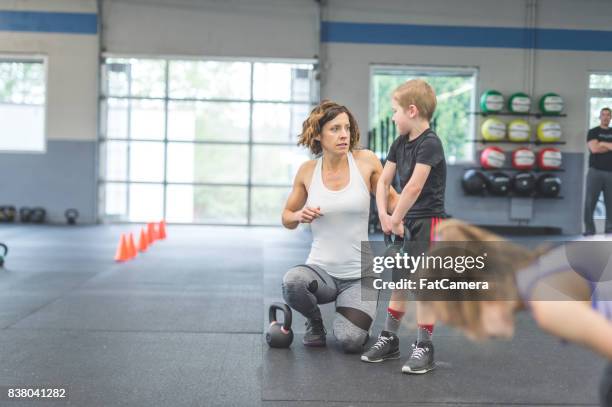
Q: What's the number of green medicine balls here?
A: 3